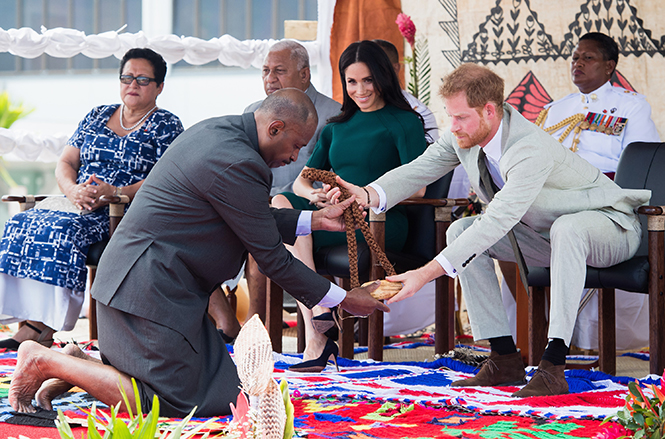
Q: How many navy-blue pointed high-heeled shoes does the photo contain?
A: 2